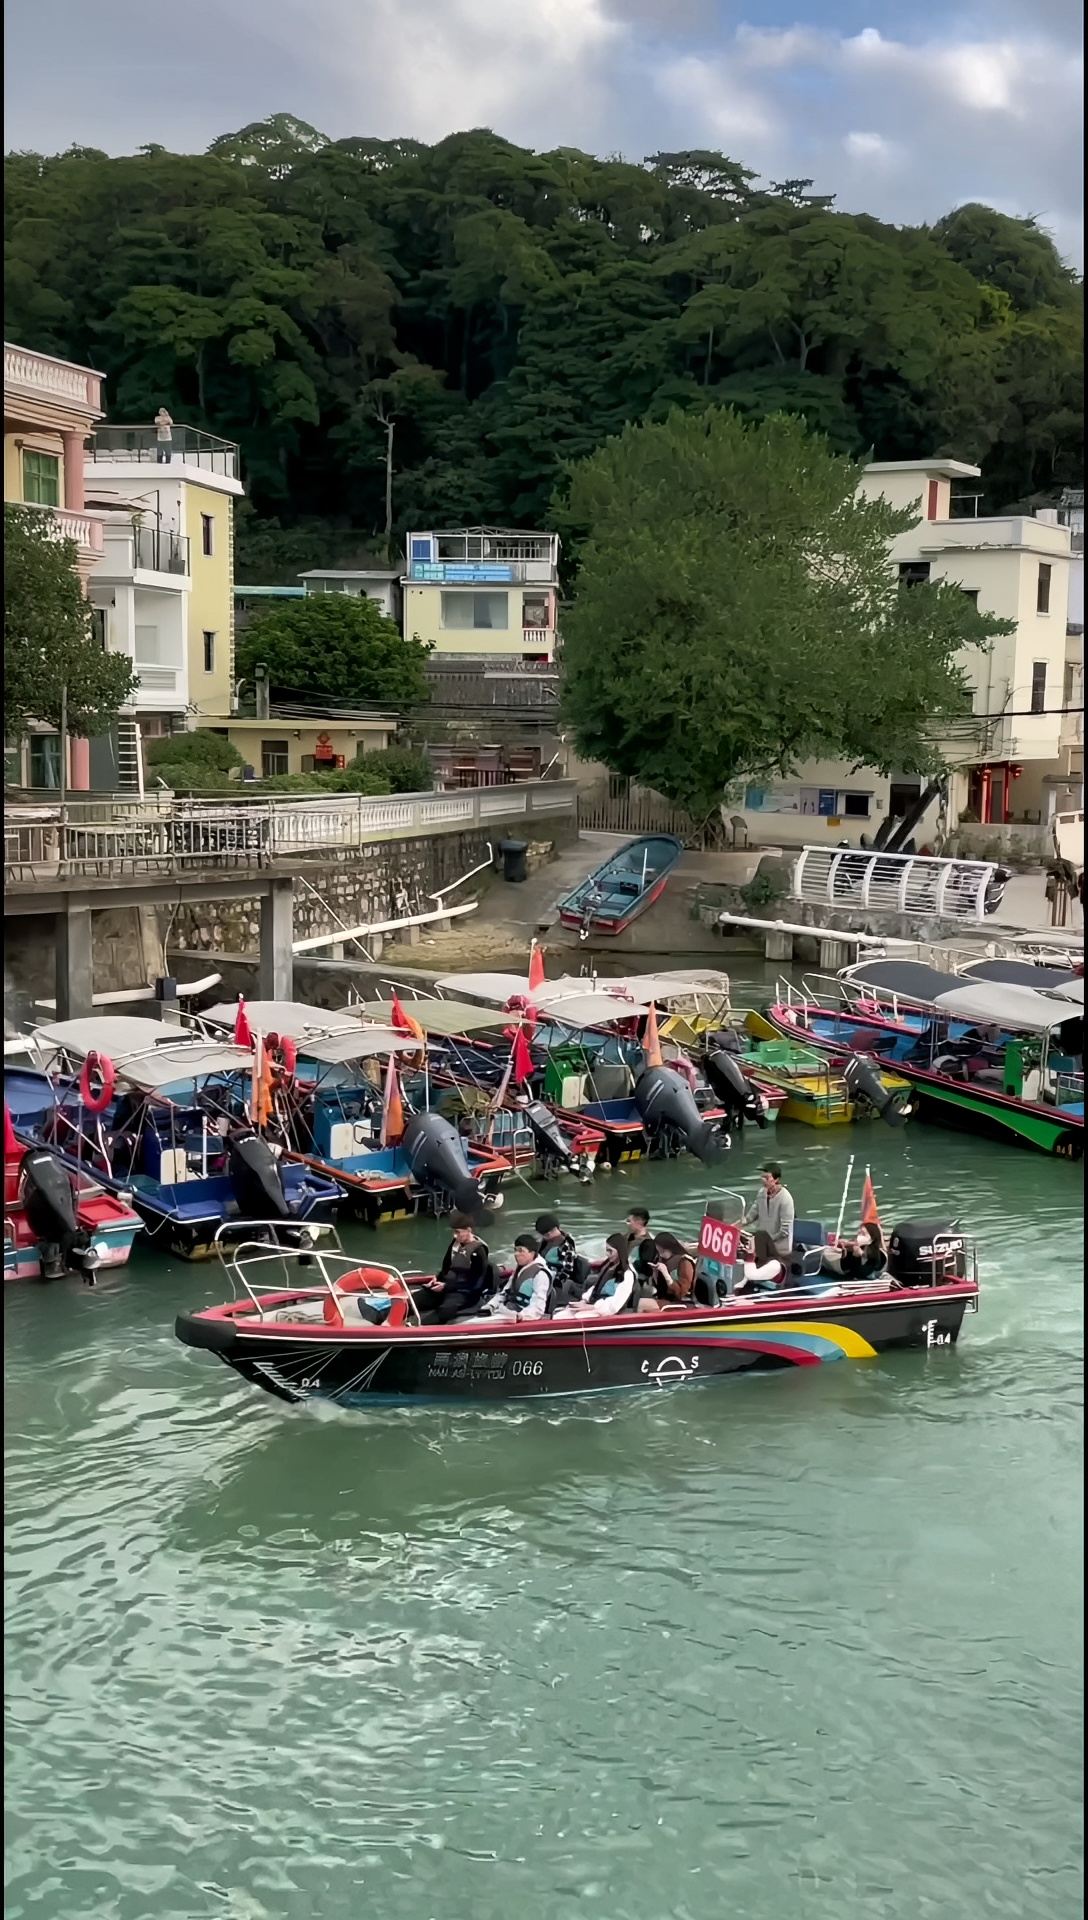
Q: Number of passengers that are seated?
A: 8